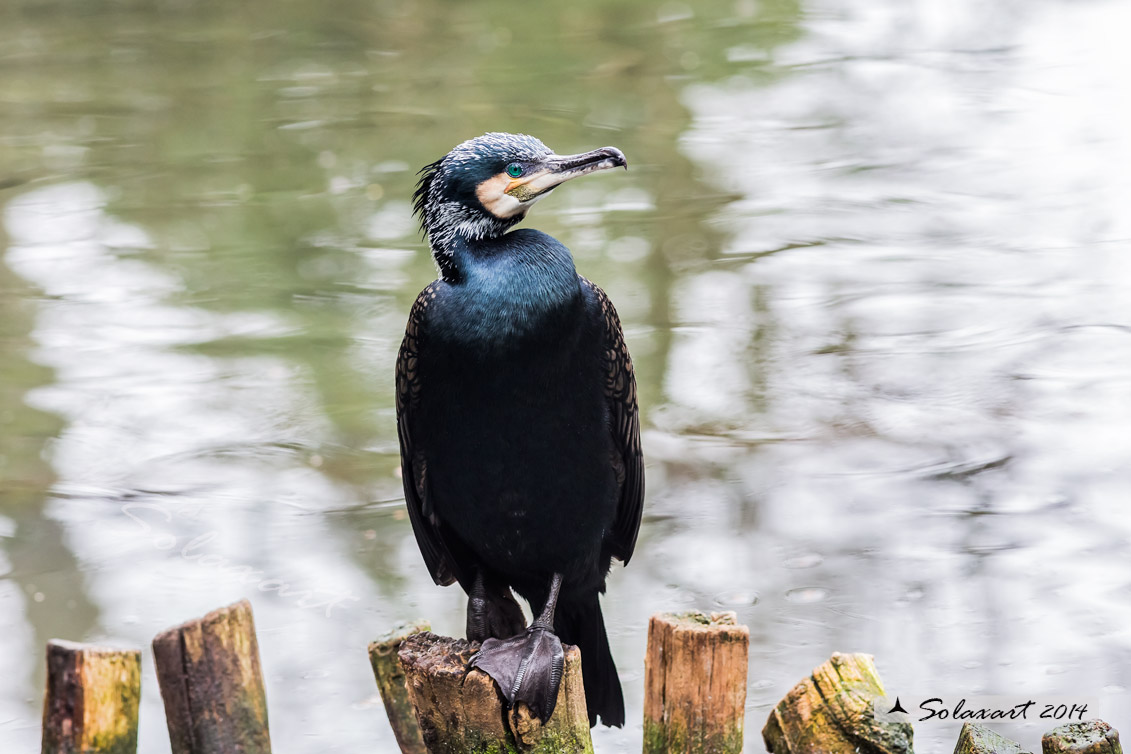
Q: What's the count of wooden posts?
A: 8